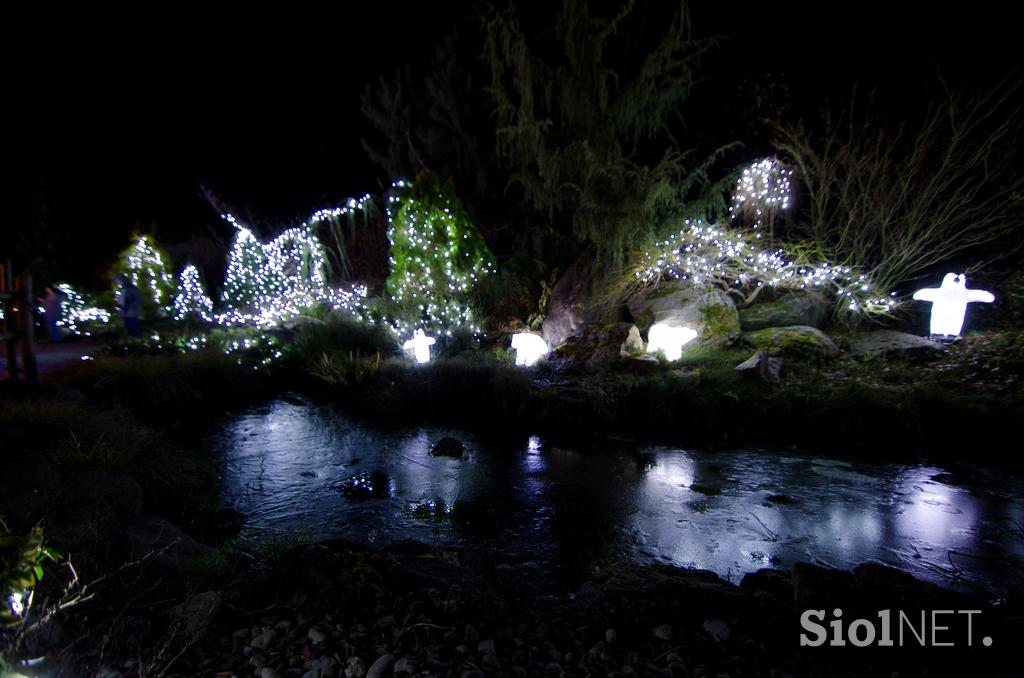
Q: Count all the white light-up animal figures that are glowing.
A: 4